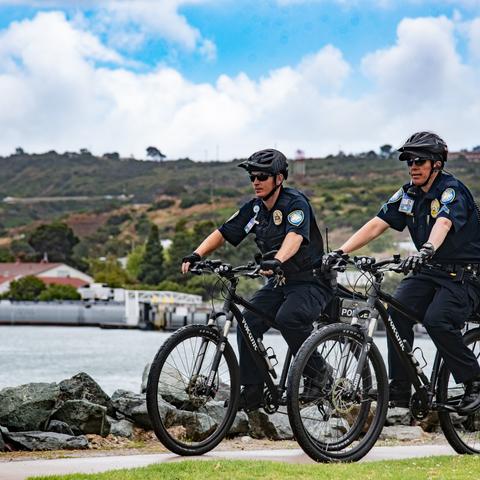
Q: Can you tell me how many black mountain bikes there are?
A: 2